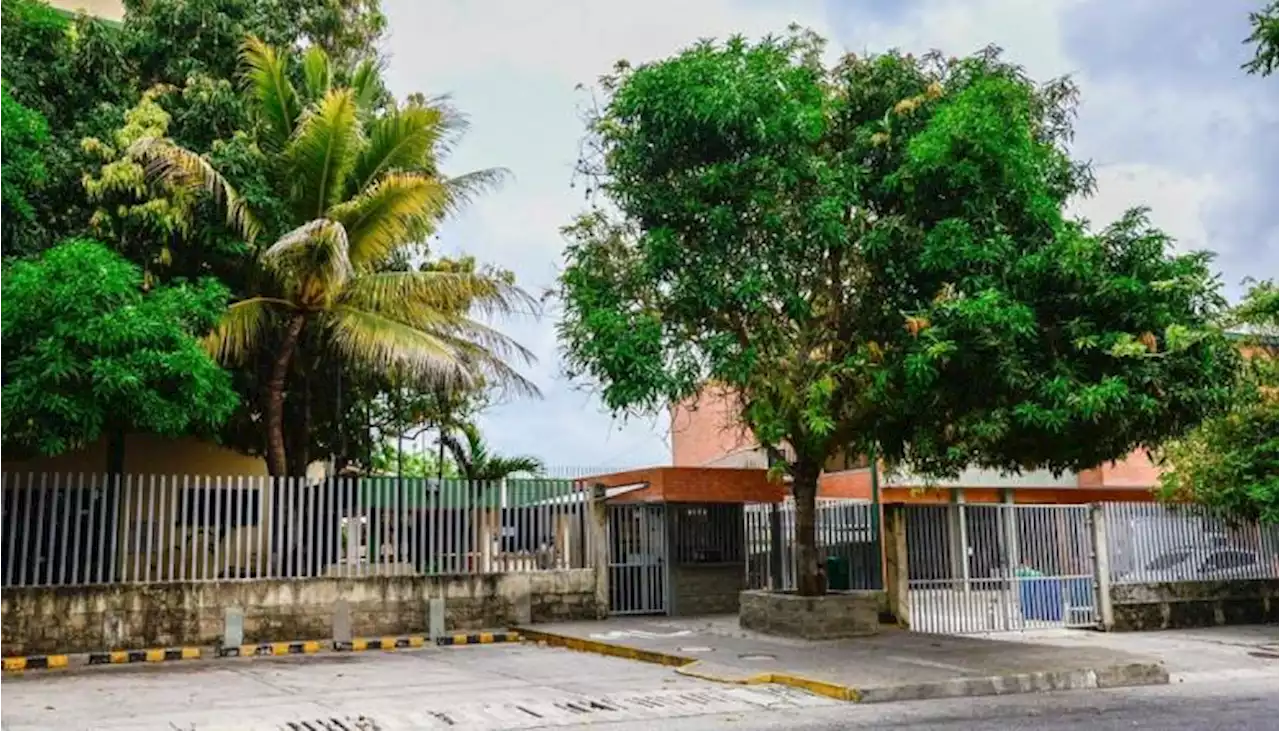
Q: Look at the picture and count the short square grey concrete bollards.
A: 3